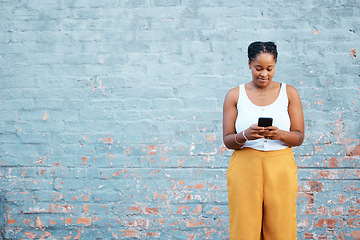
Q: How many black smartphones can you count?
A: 1